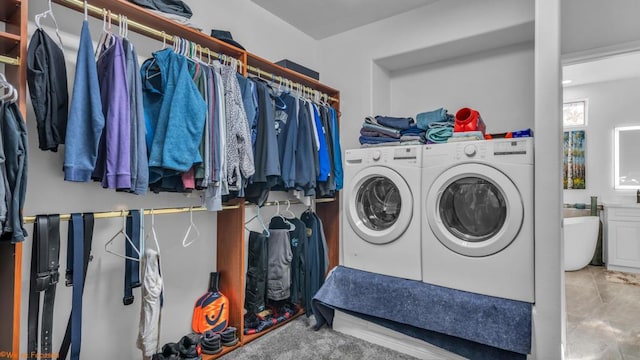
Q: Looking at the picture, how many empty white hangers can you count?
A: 2